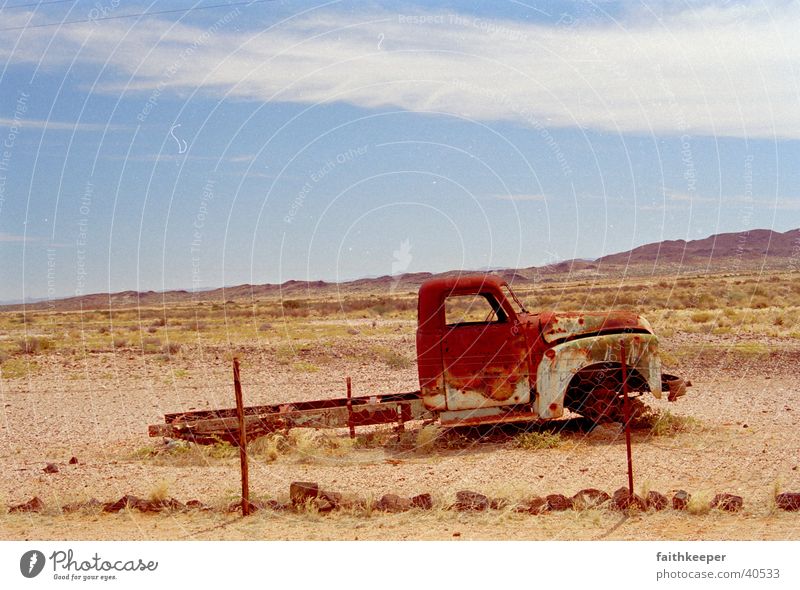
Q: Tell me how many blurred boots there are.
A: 0